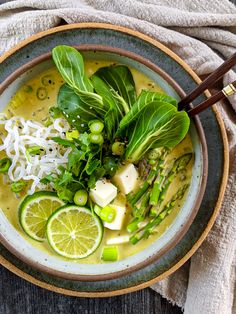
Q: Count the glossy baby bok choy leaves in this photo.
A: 5